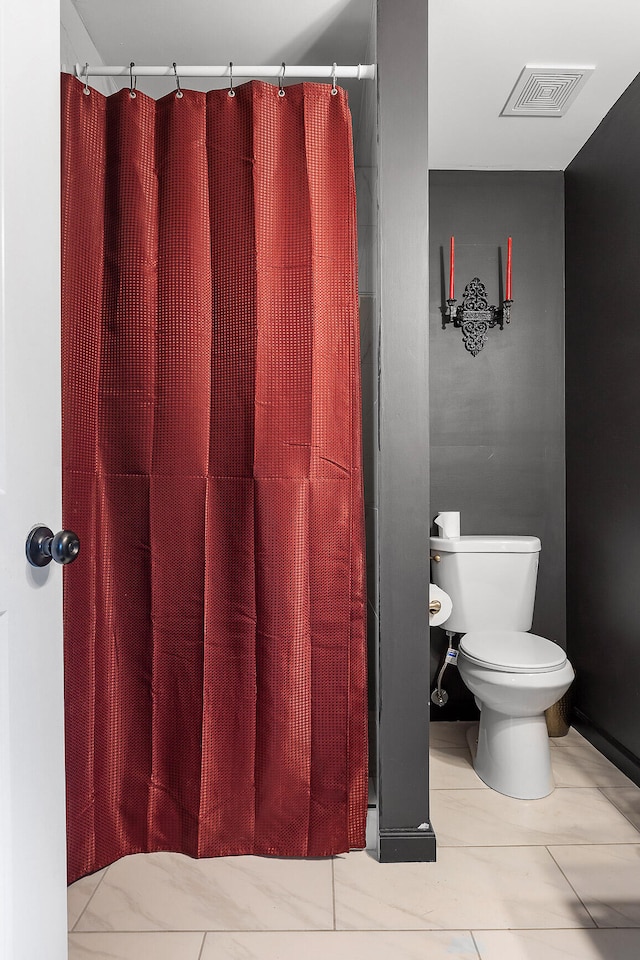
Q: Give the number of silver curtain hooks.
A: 6